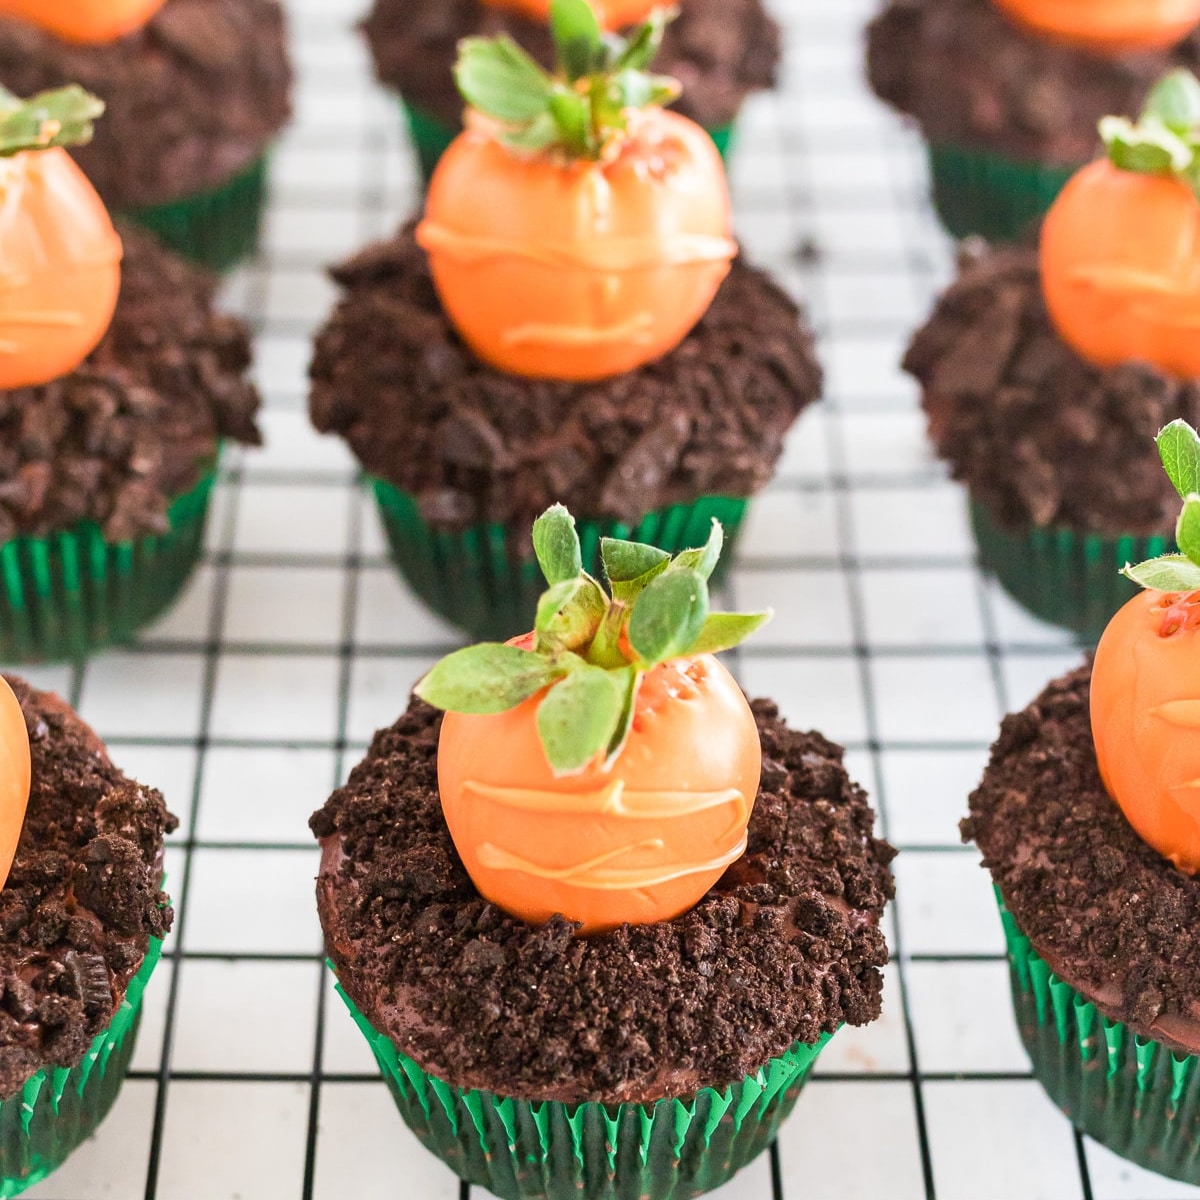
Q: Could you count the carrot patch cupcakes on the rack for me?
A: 9